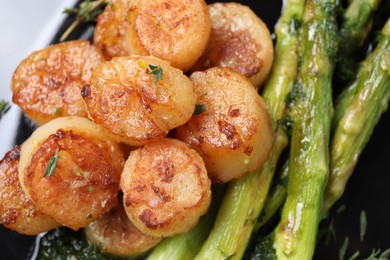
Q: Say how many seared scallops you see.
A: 10